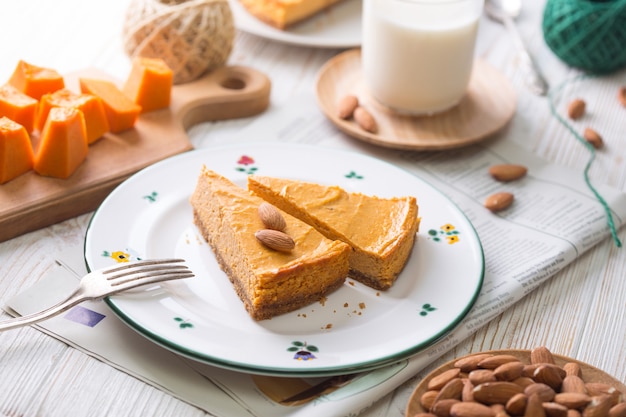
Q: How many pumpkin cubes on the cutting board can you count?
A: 7